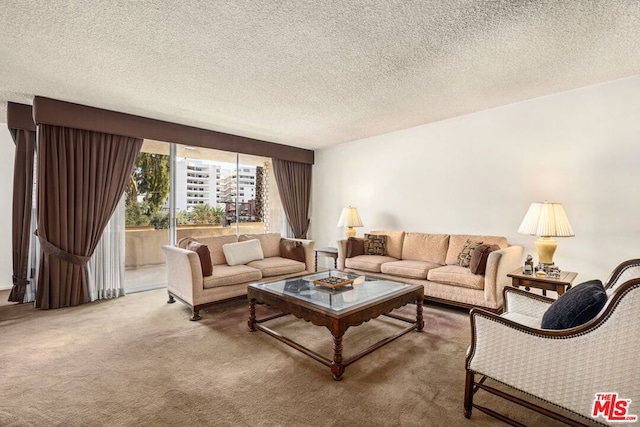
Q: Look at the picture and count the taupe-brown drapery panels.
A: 3